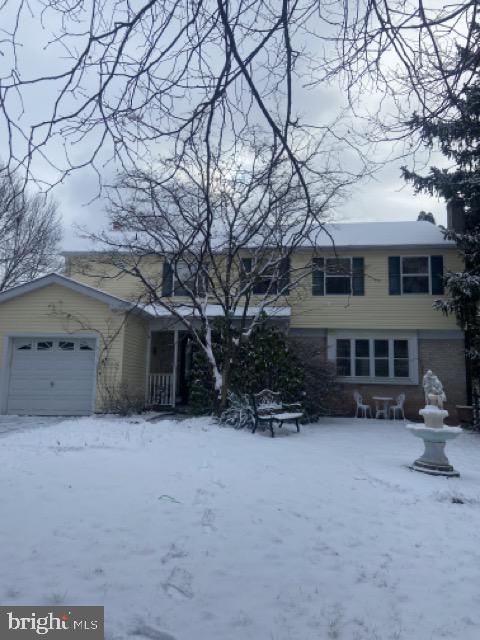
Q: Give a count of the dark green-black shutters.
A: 8